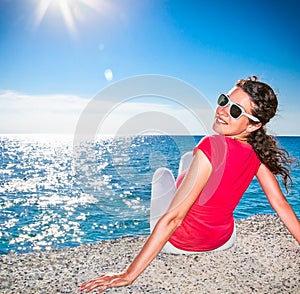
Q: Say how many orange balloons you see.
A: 0